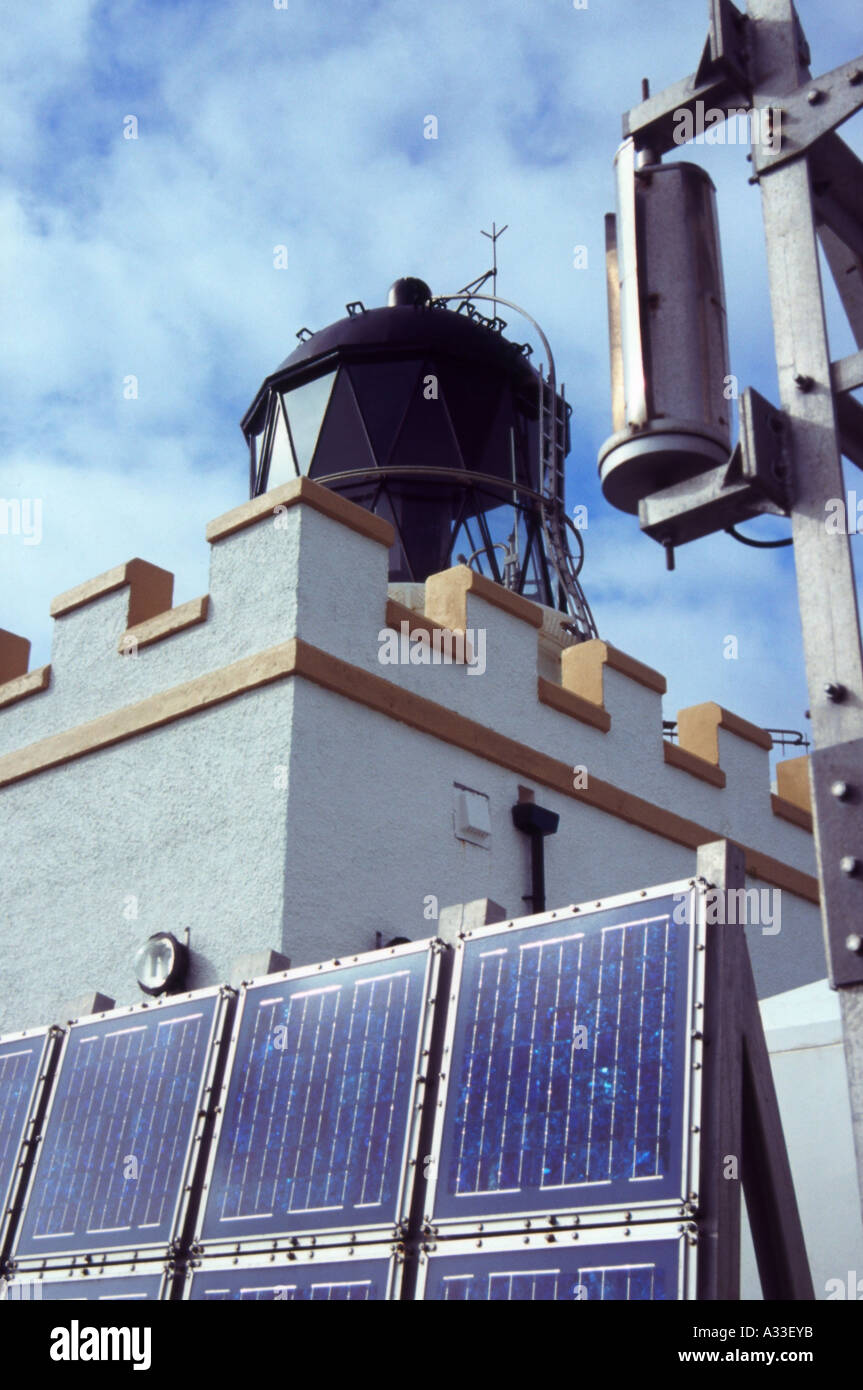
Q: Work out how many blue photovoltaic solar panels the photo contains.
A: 7